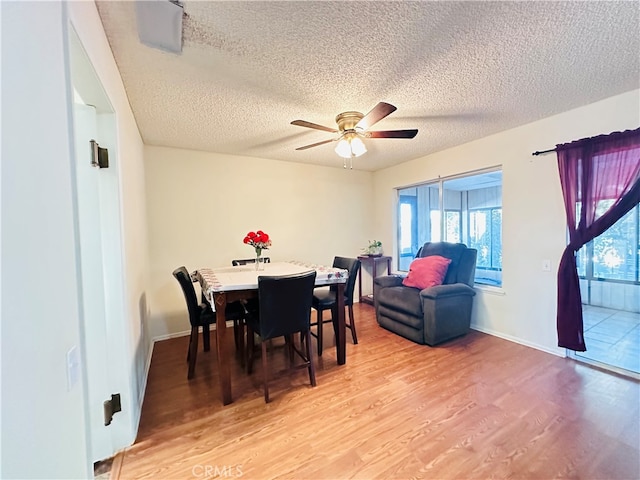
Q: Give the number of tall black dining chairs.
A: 4